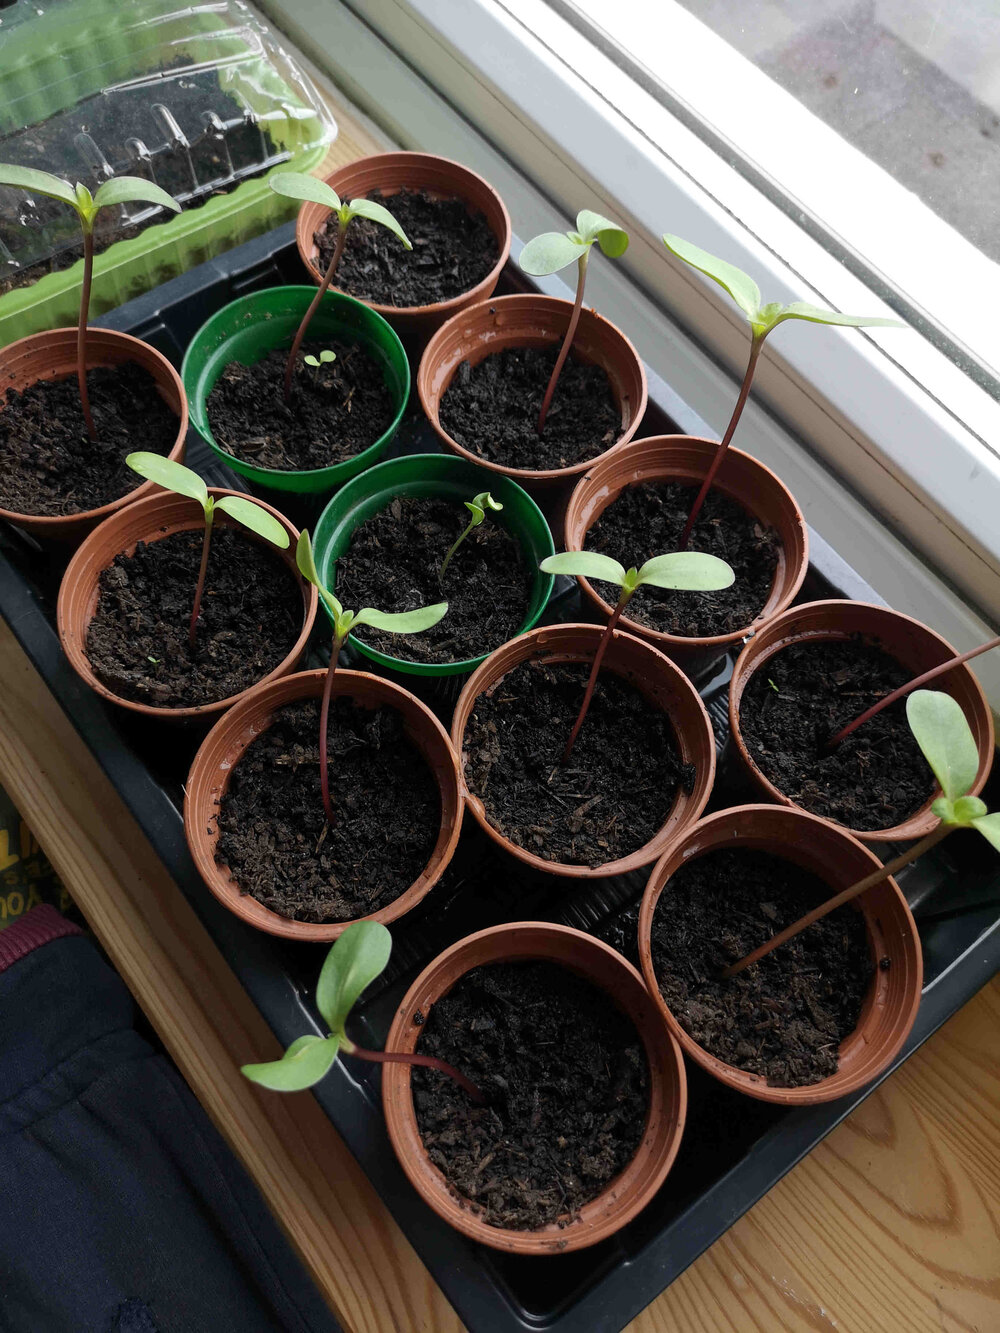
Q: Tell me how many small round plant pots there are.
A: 12